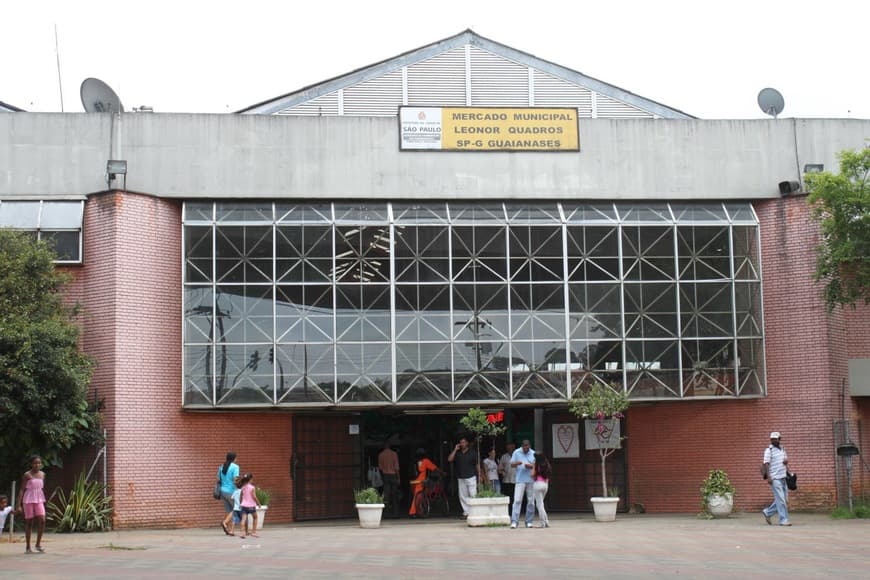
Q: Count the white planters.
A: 5